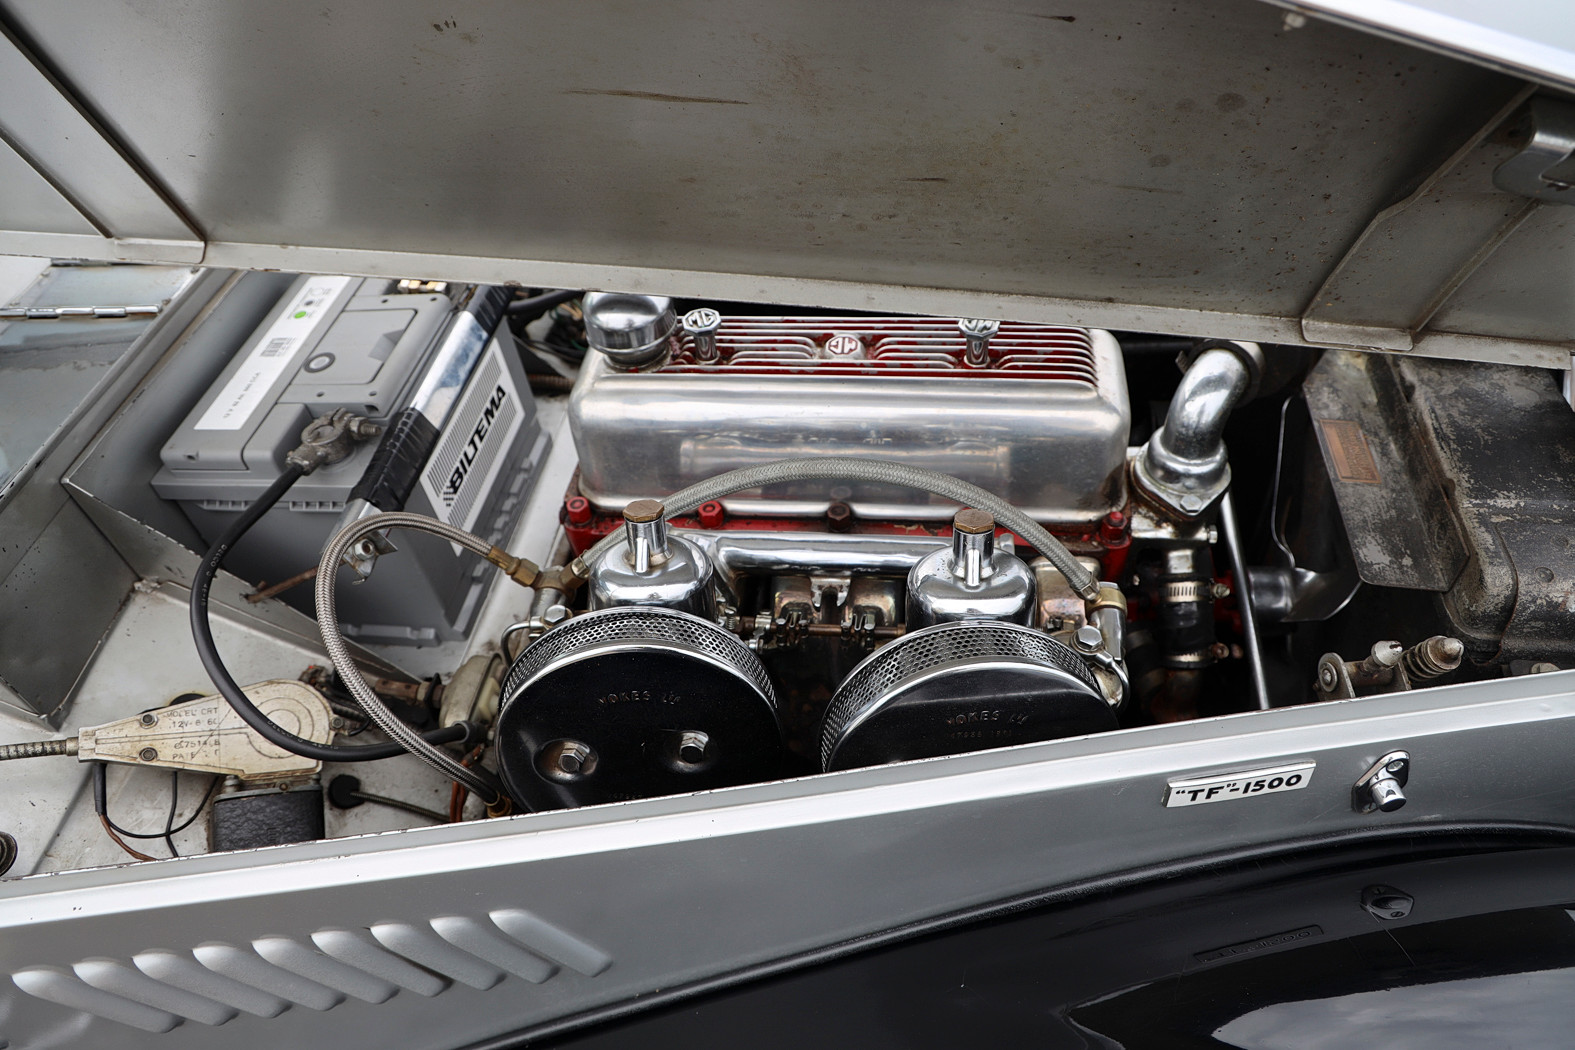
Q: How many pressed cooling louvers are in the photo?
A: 9